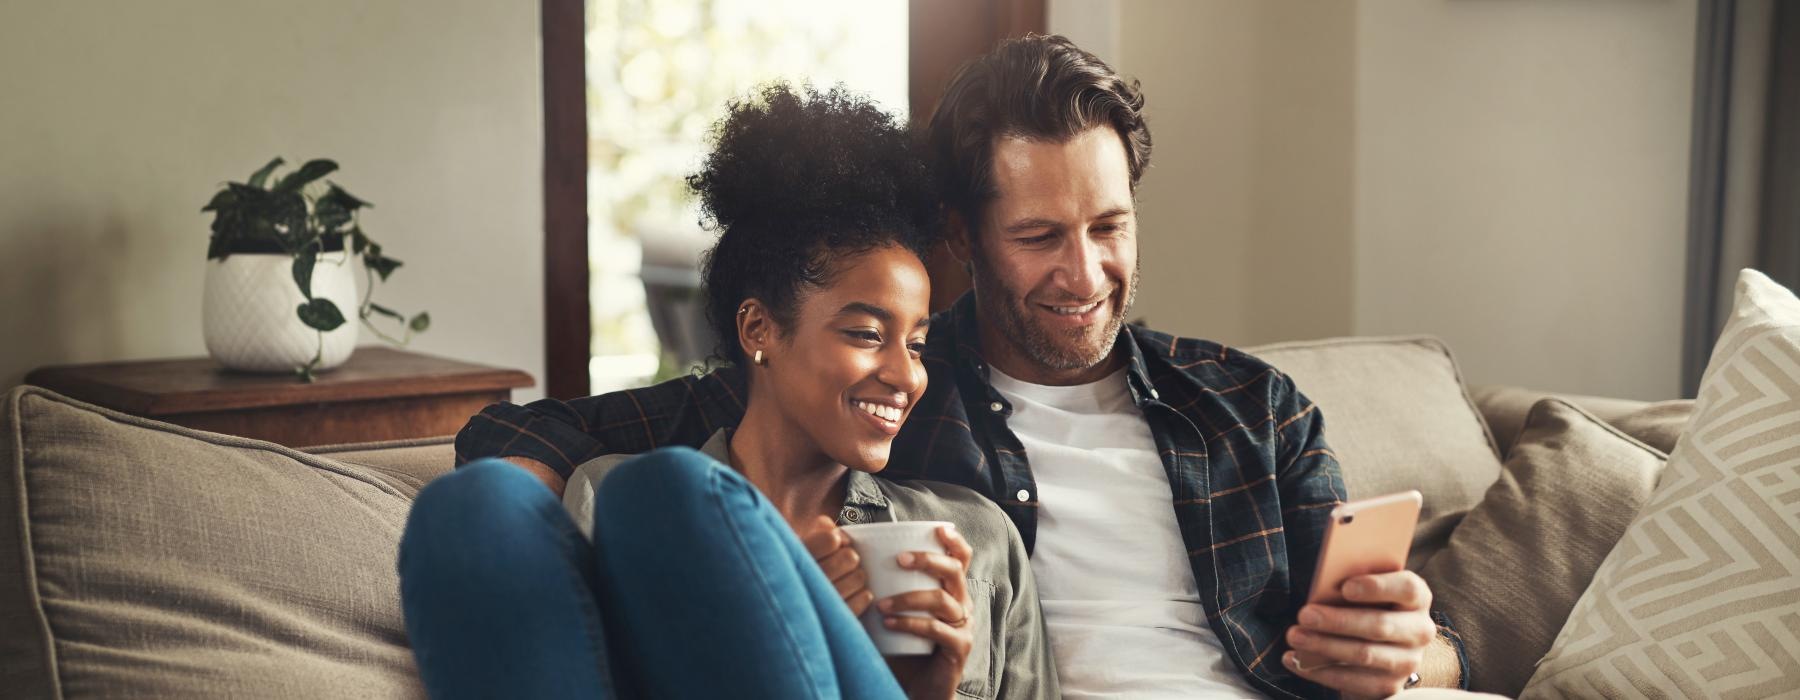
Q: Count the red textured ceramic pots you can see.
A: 0